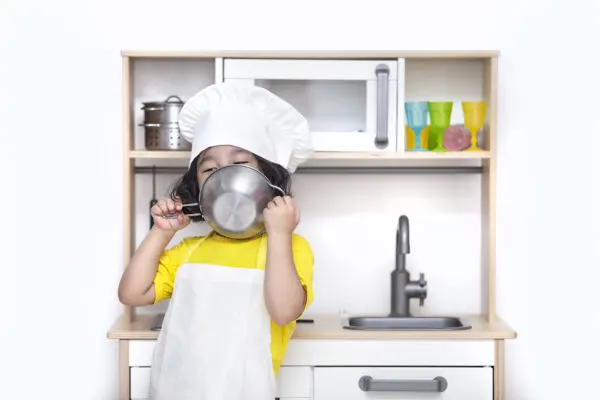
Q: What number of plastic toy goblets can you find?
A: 3